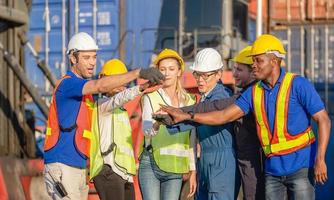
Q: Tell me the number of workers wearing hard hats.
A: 6